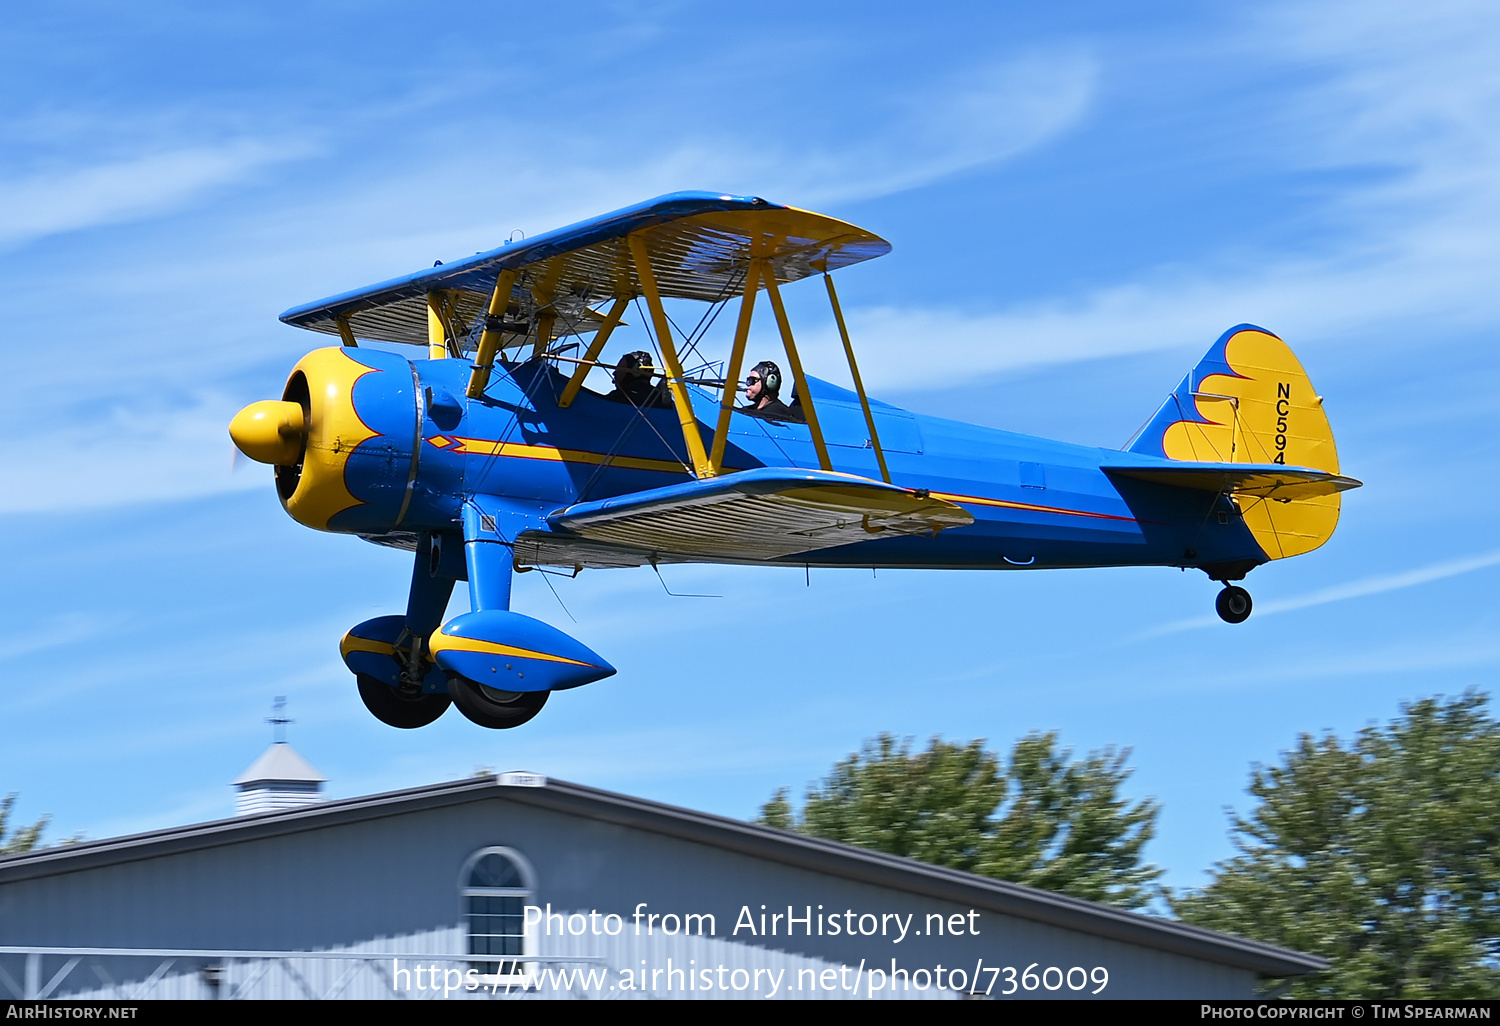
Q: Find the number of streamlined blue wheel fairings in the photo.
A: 2